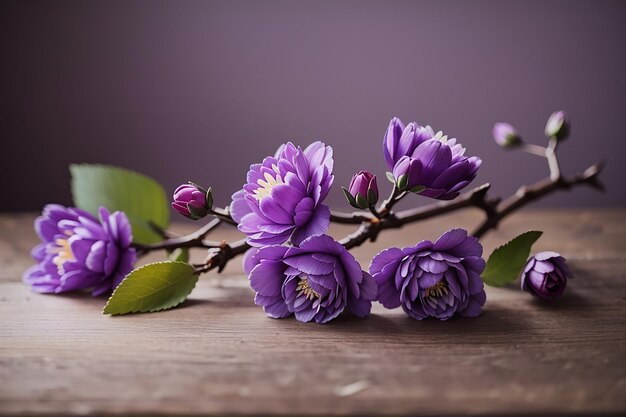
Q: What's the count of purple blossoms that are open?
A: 5